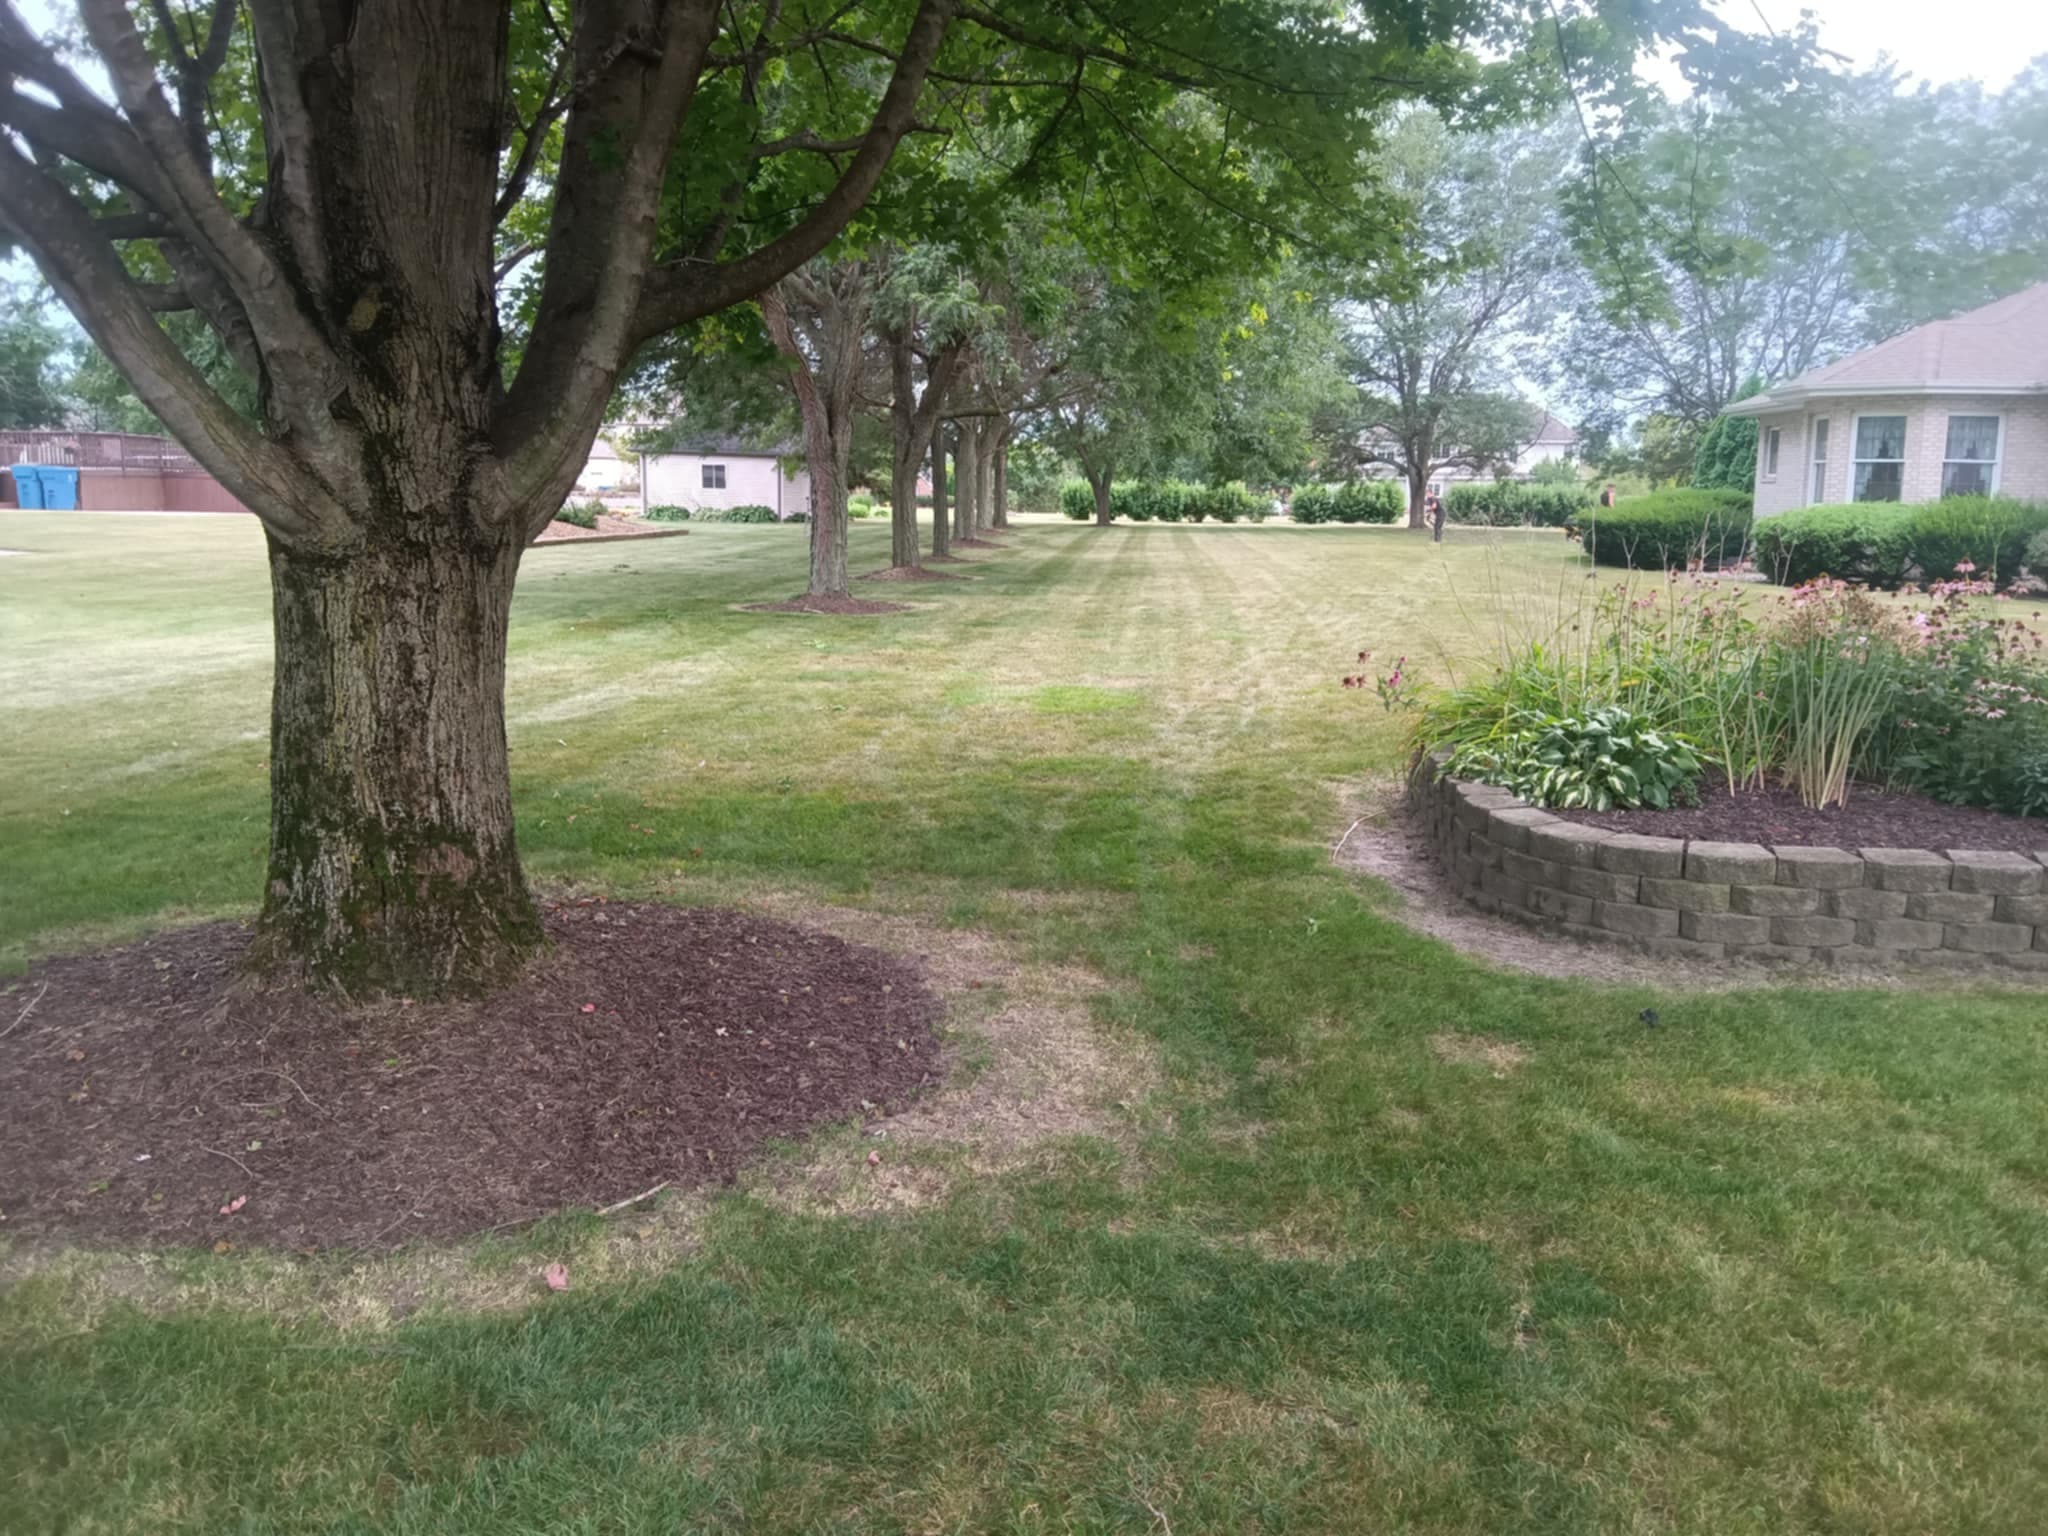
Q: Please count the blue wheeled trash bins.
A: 2